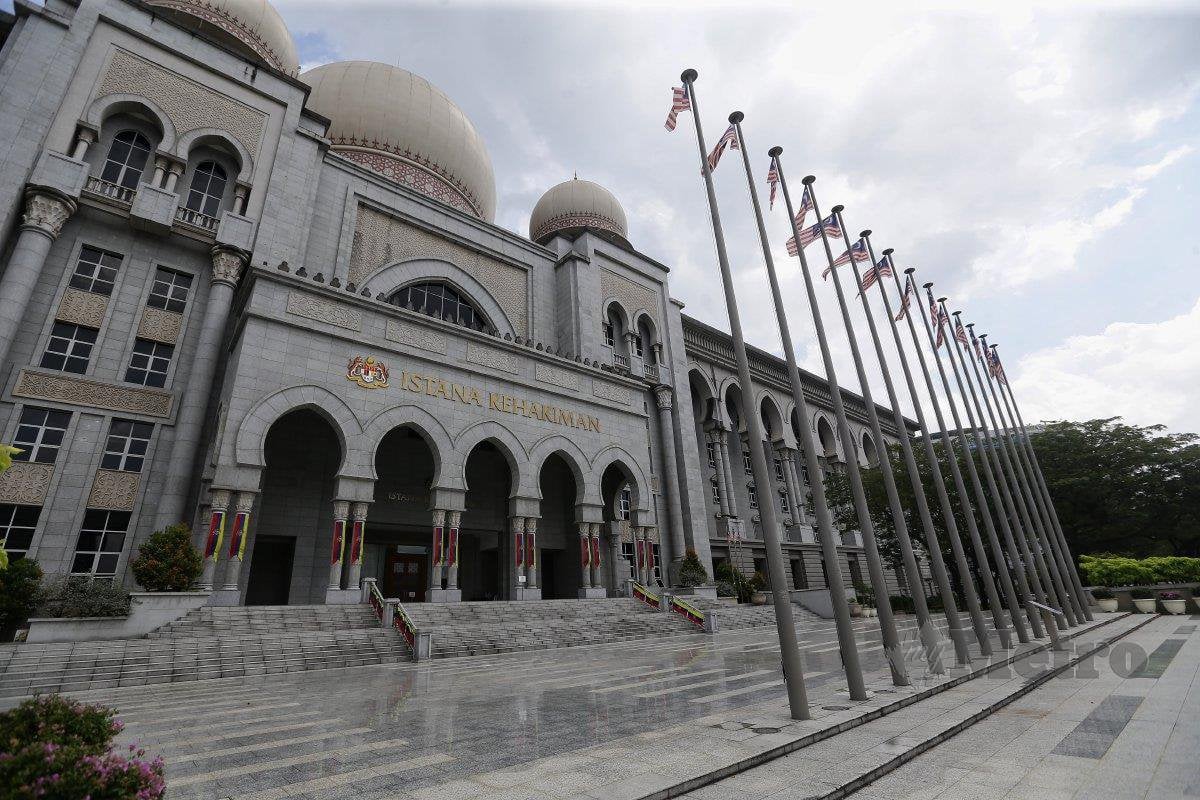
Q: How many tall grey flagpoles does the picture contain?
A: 14